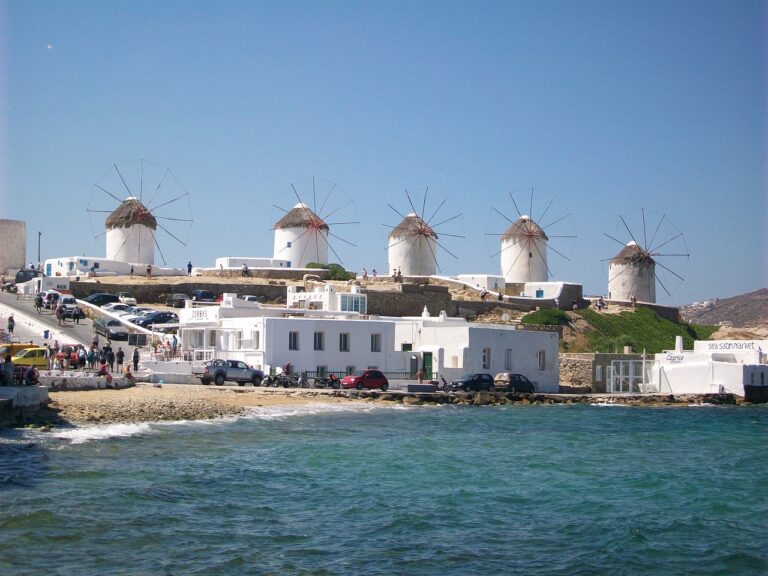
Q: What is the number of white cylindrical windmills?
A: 5